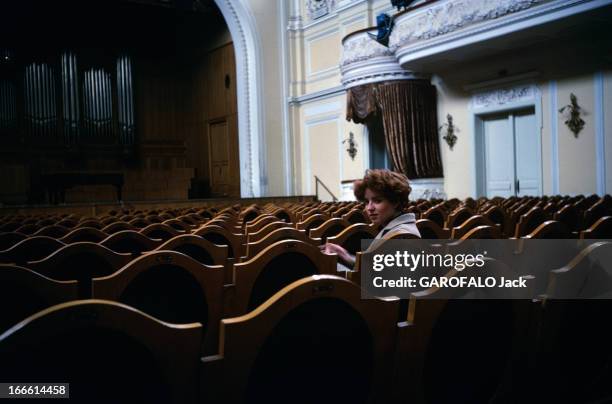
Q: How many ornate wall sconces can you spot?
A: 3